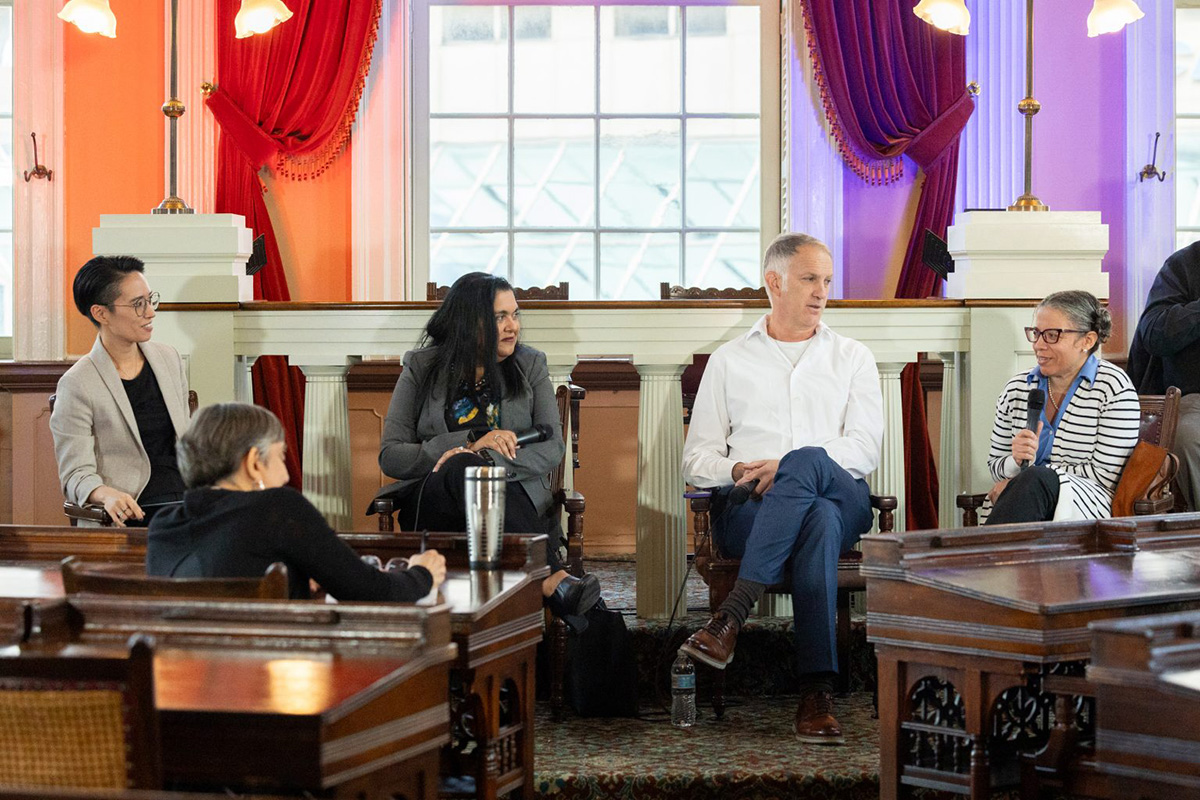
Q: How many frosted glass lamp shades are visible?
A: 4